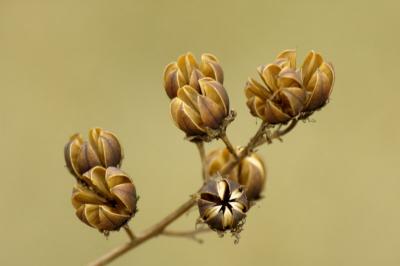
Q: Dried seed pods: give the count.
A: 8